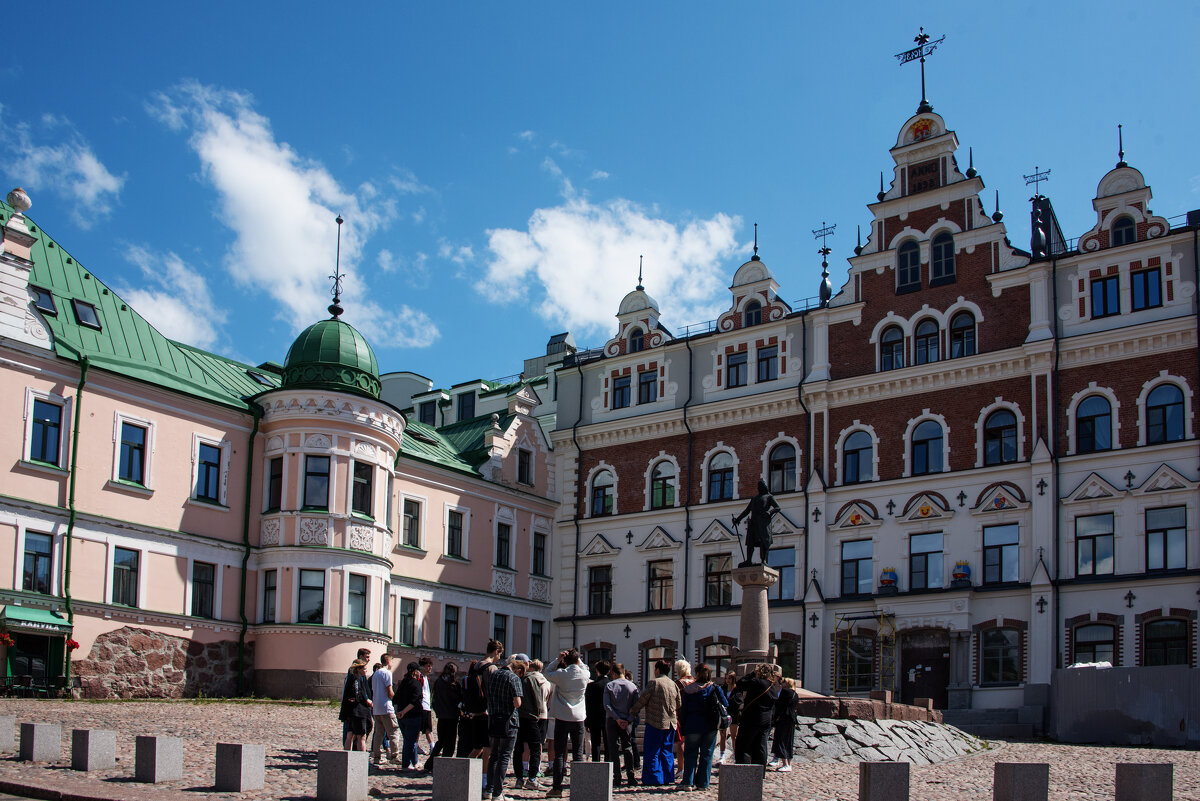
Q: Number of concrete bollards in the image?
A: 12